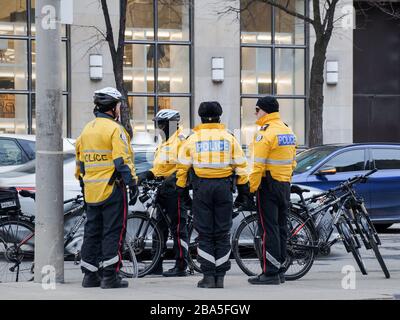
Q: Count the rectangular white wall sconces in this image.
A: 3